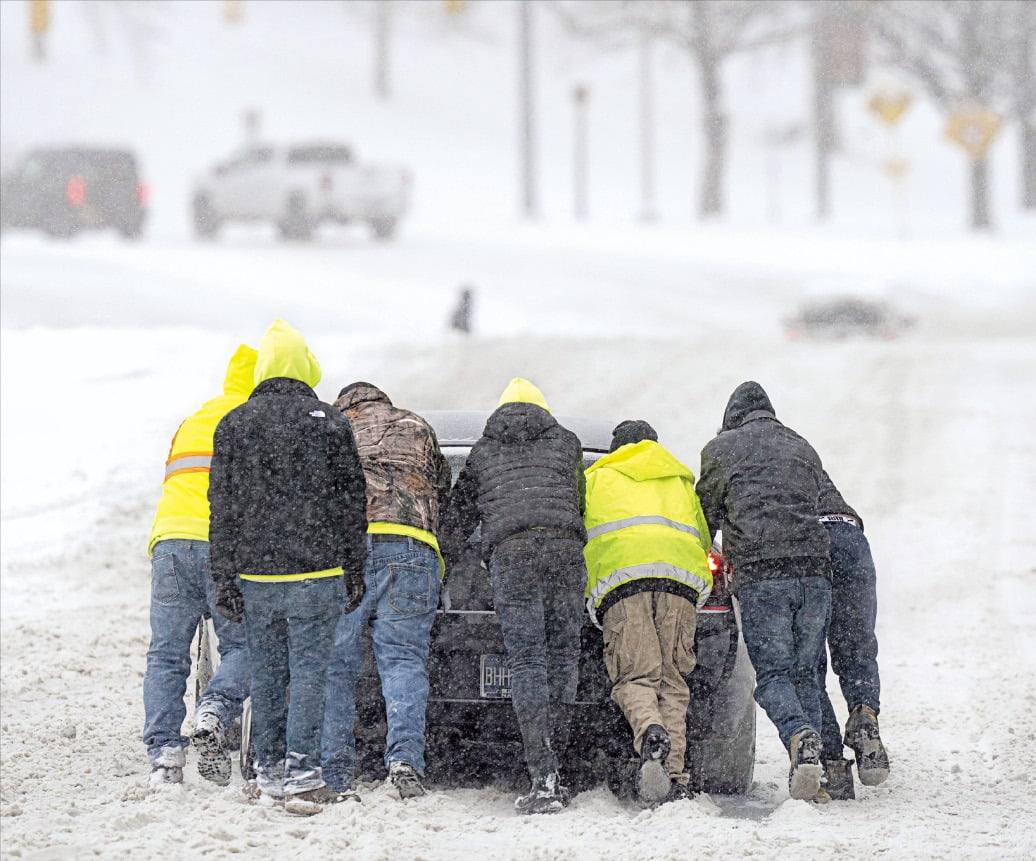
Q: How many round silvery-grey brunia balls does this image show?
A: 0